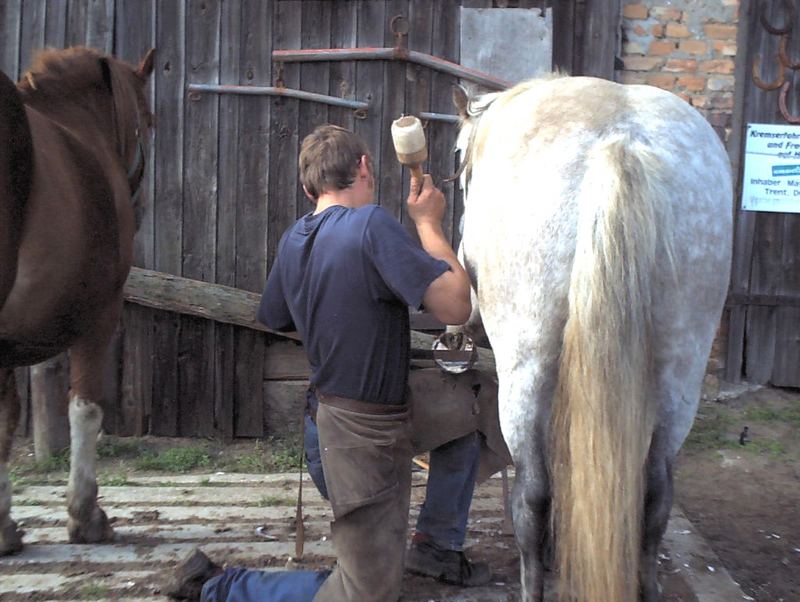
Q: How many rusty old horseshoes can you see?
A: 4